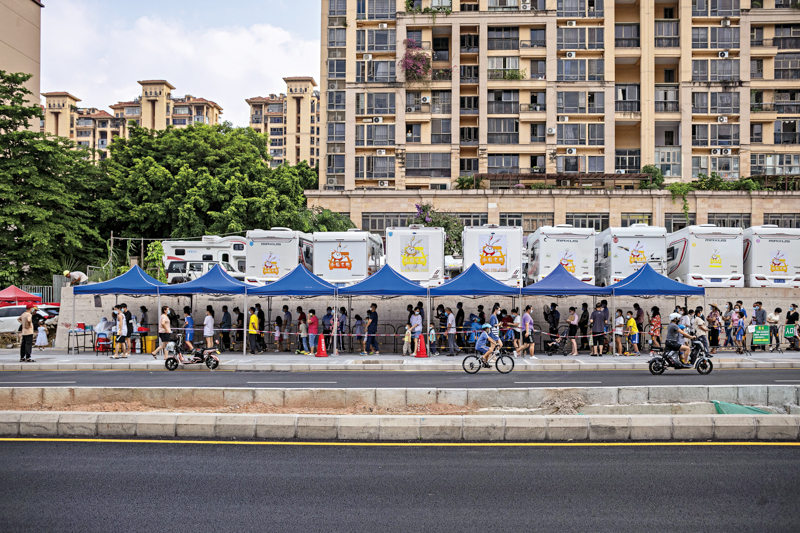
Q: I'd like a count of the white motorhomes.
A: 9